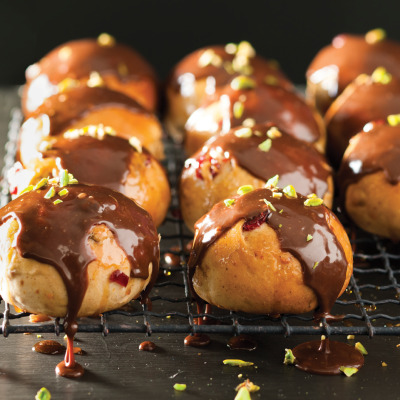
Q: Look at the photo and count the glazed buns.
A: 11